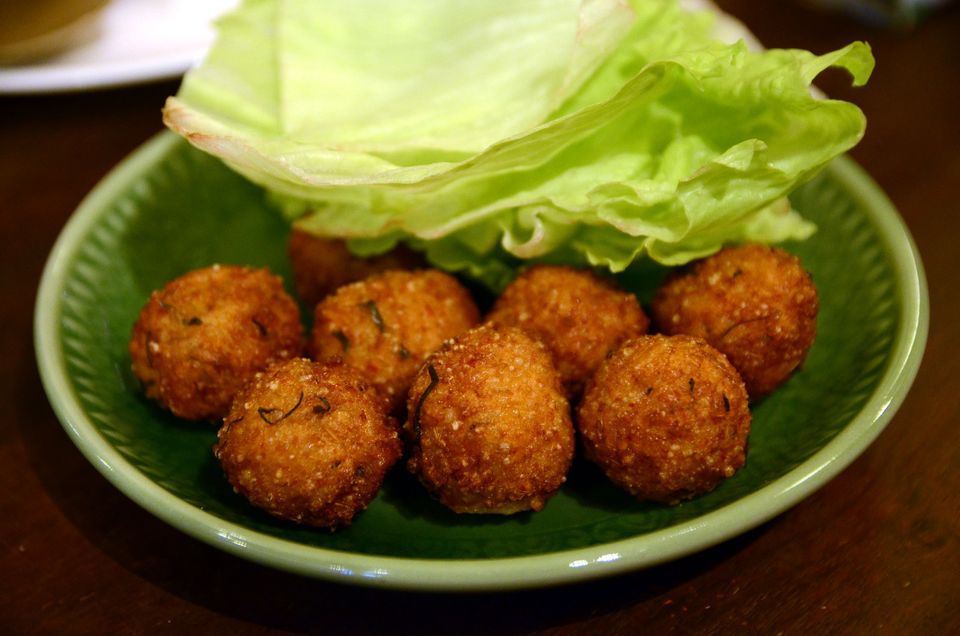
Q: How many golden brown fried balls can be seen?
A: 8